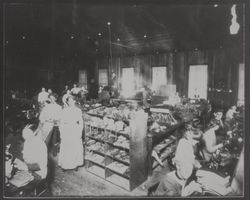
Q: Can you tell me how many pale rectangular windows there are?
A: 6